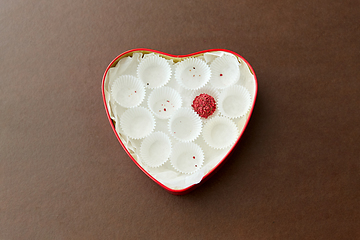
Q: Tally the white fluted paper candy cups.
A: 12